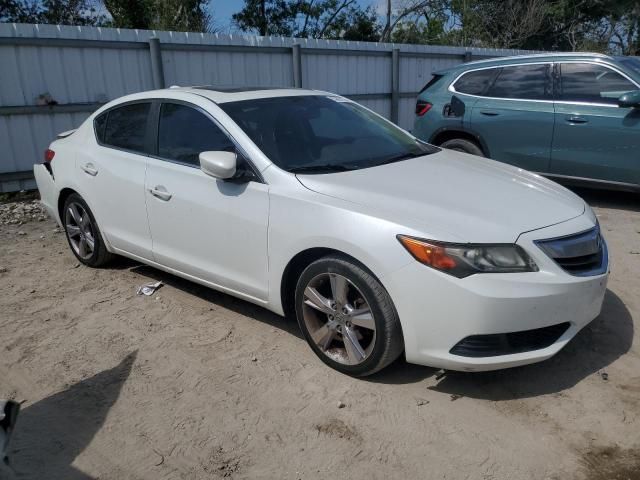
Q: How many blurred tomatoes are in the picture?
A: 0